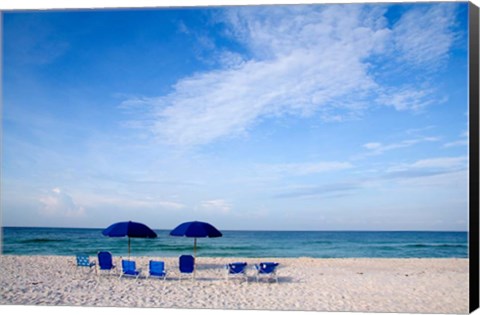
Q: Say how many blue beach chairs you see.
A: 7